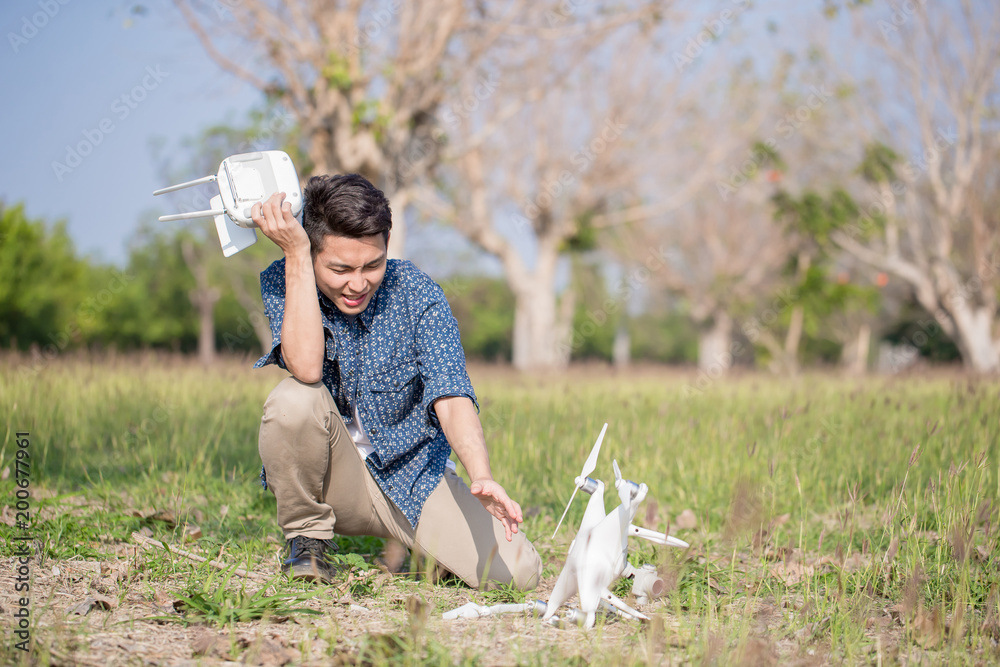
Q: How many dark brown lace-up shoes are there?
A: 1